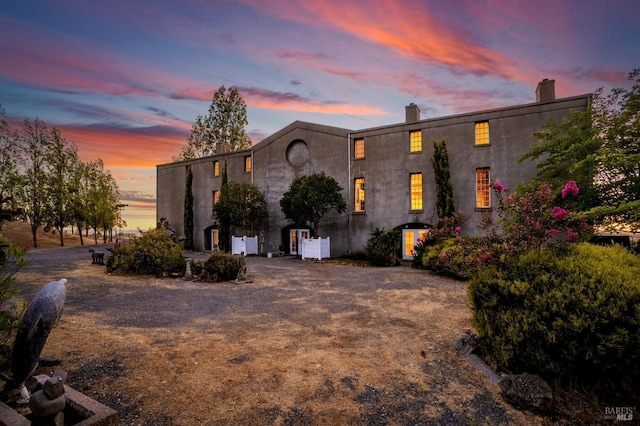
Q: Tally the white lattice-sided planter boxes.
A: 2